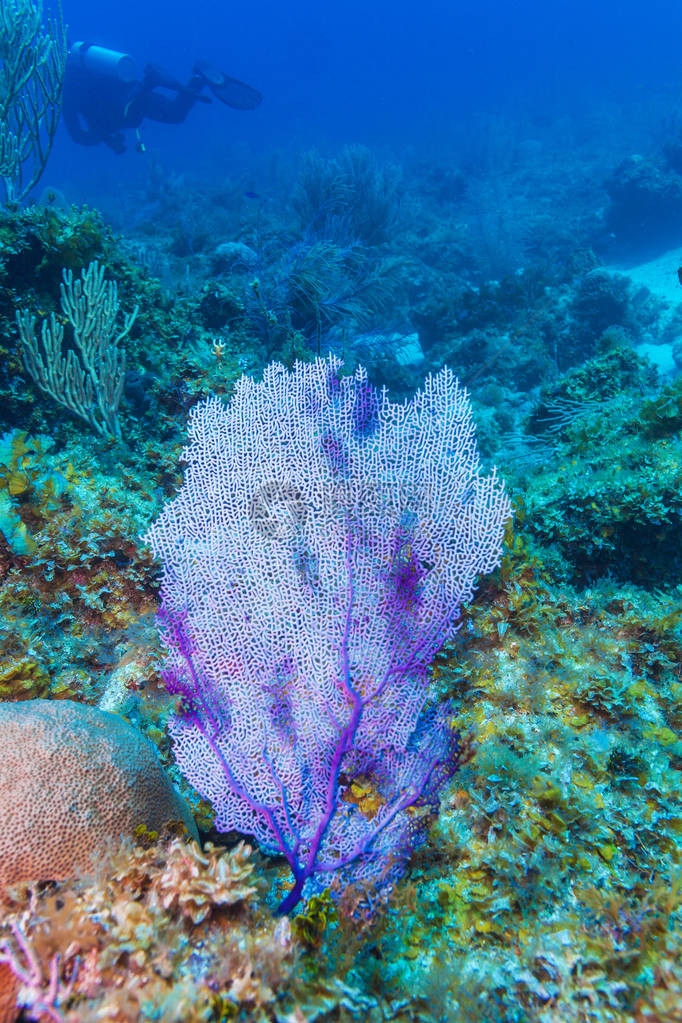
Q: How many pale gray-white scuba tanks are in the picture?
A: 1